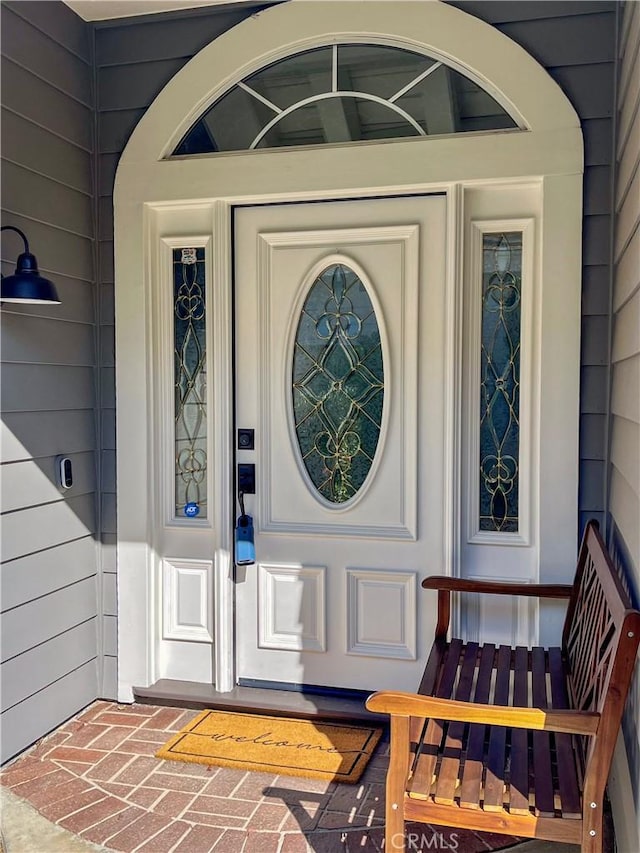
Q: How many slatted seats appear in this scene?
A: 1